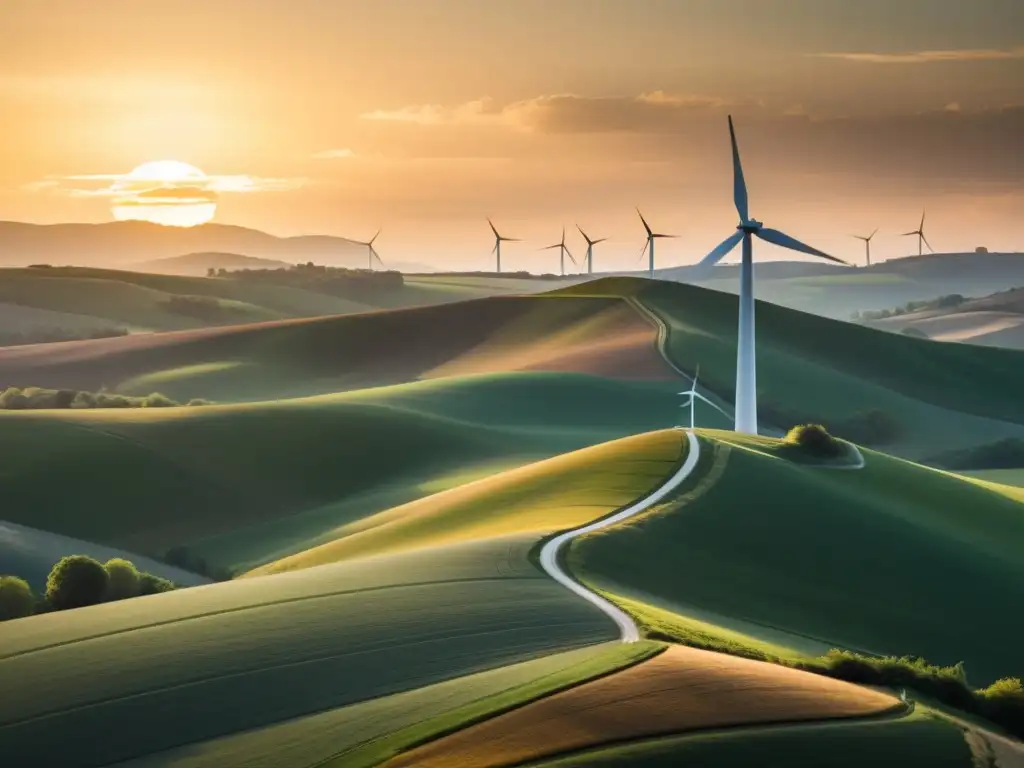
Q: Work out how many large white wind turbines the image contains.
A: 1